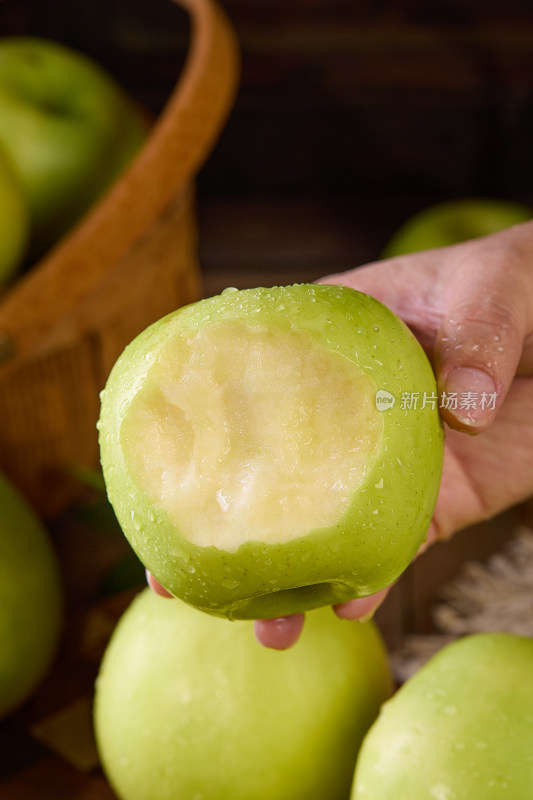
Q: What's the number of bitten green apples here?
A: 1